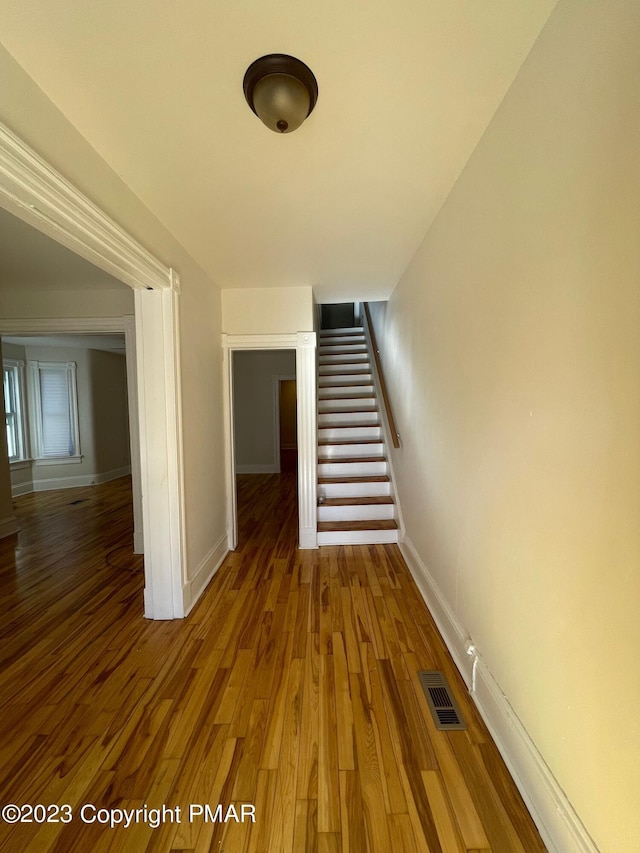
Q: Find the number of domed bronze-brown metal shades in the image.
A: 1